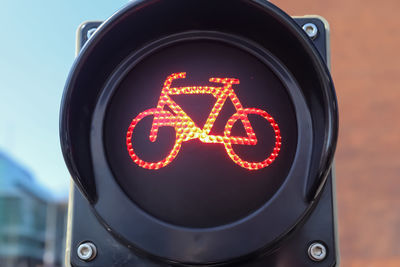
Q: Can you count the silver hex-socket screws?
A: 4